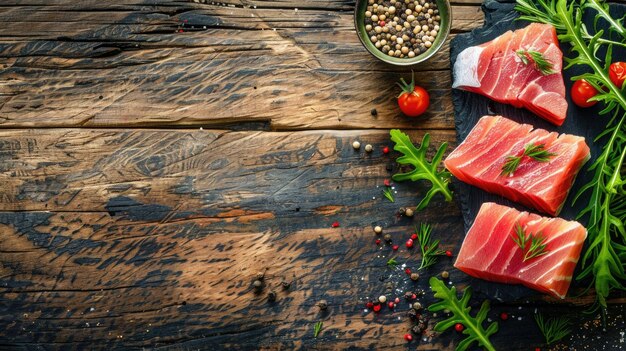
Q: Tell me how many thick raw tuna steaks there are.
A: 3